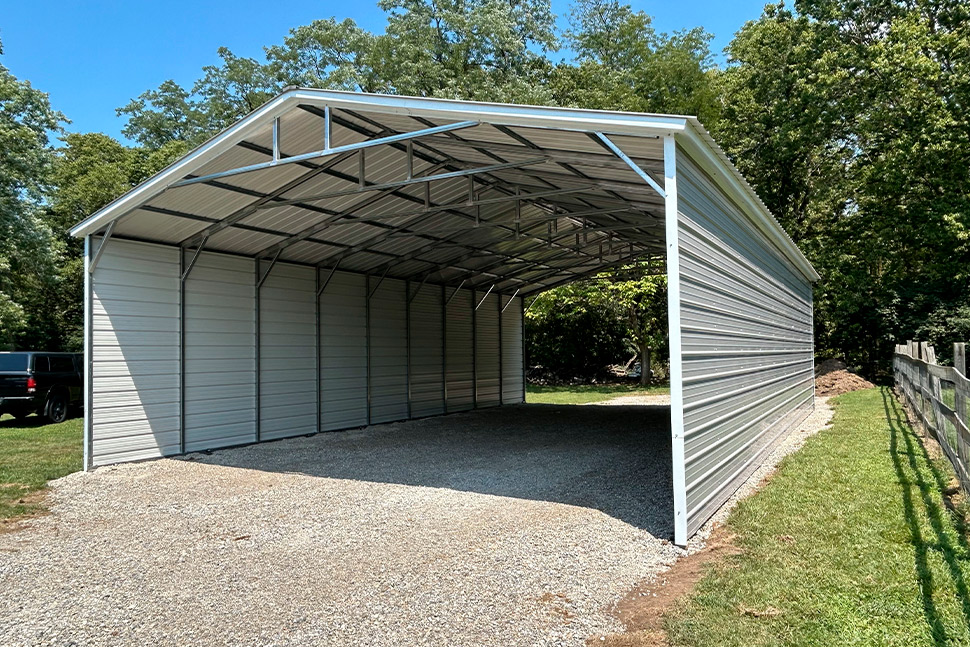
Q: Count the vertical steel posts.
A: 11